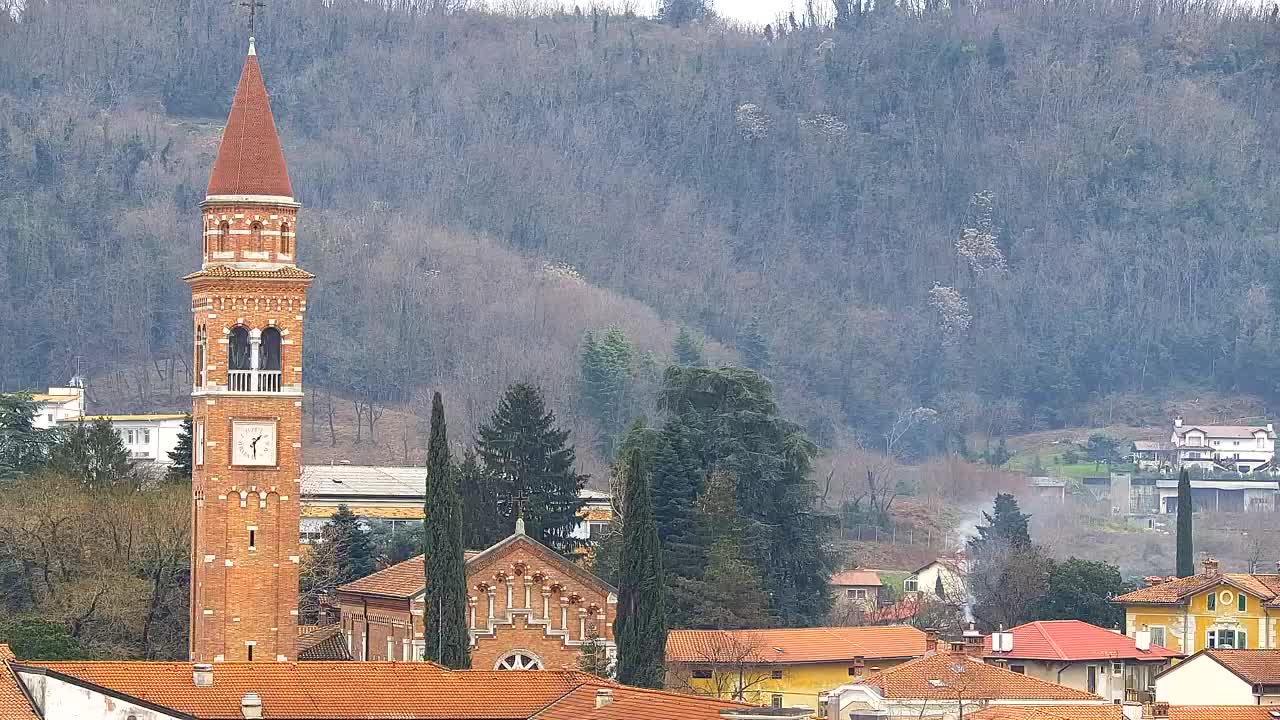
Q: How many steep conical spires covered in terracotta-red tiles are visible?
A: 1